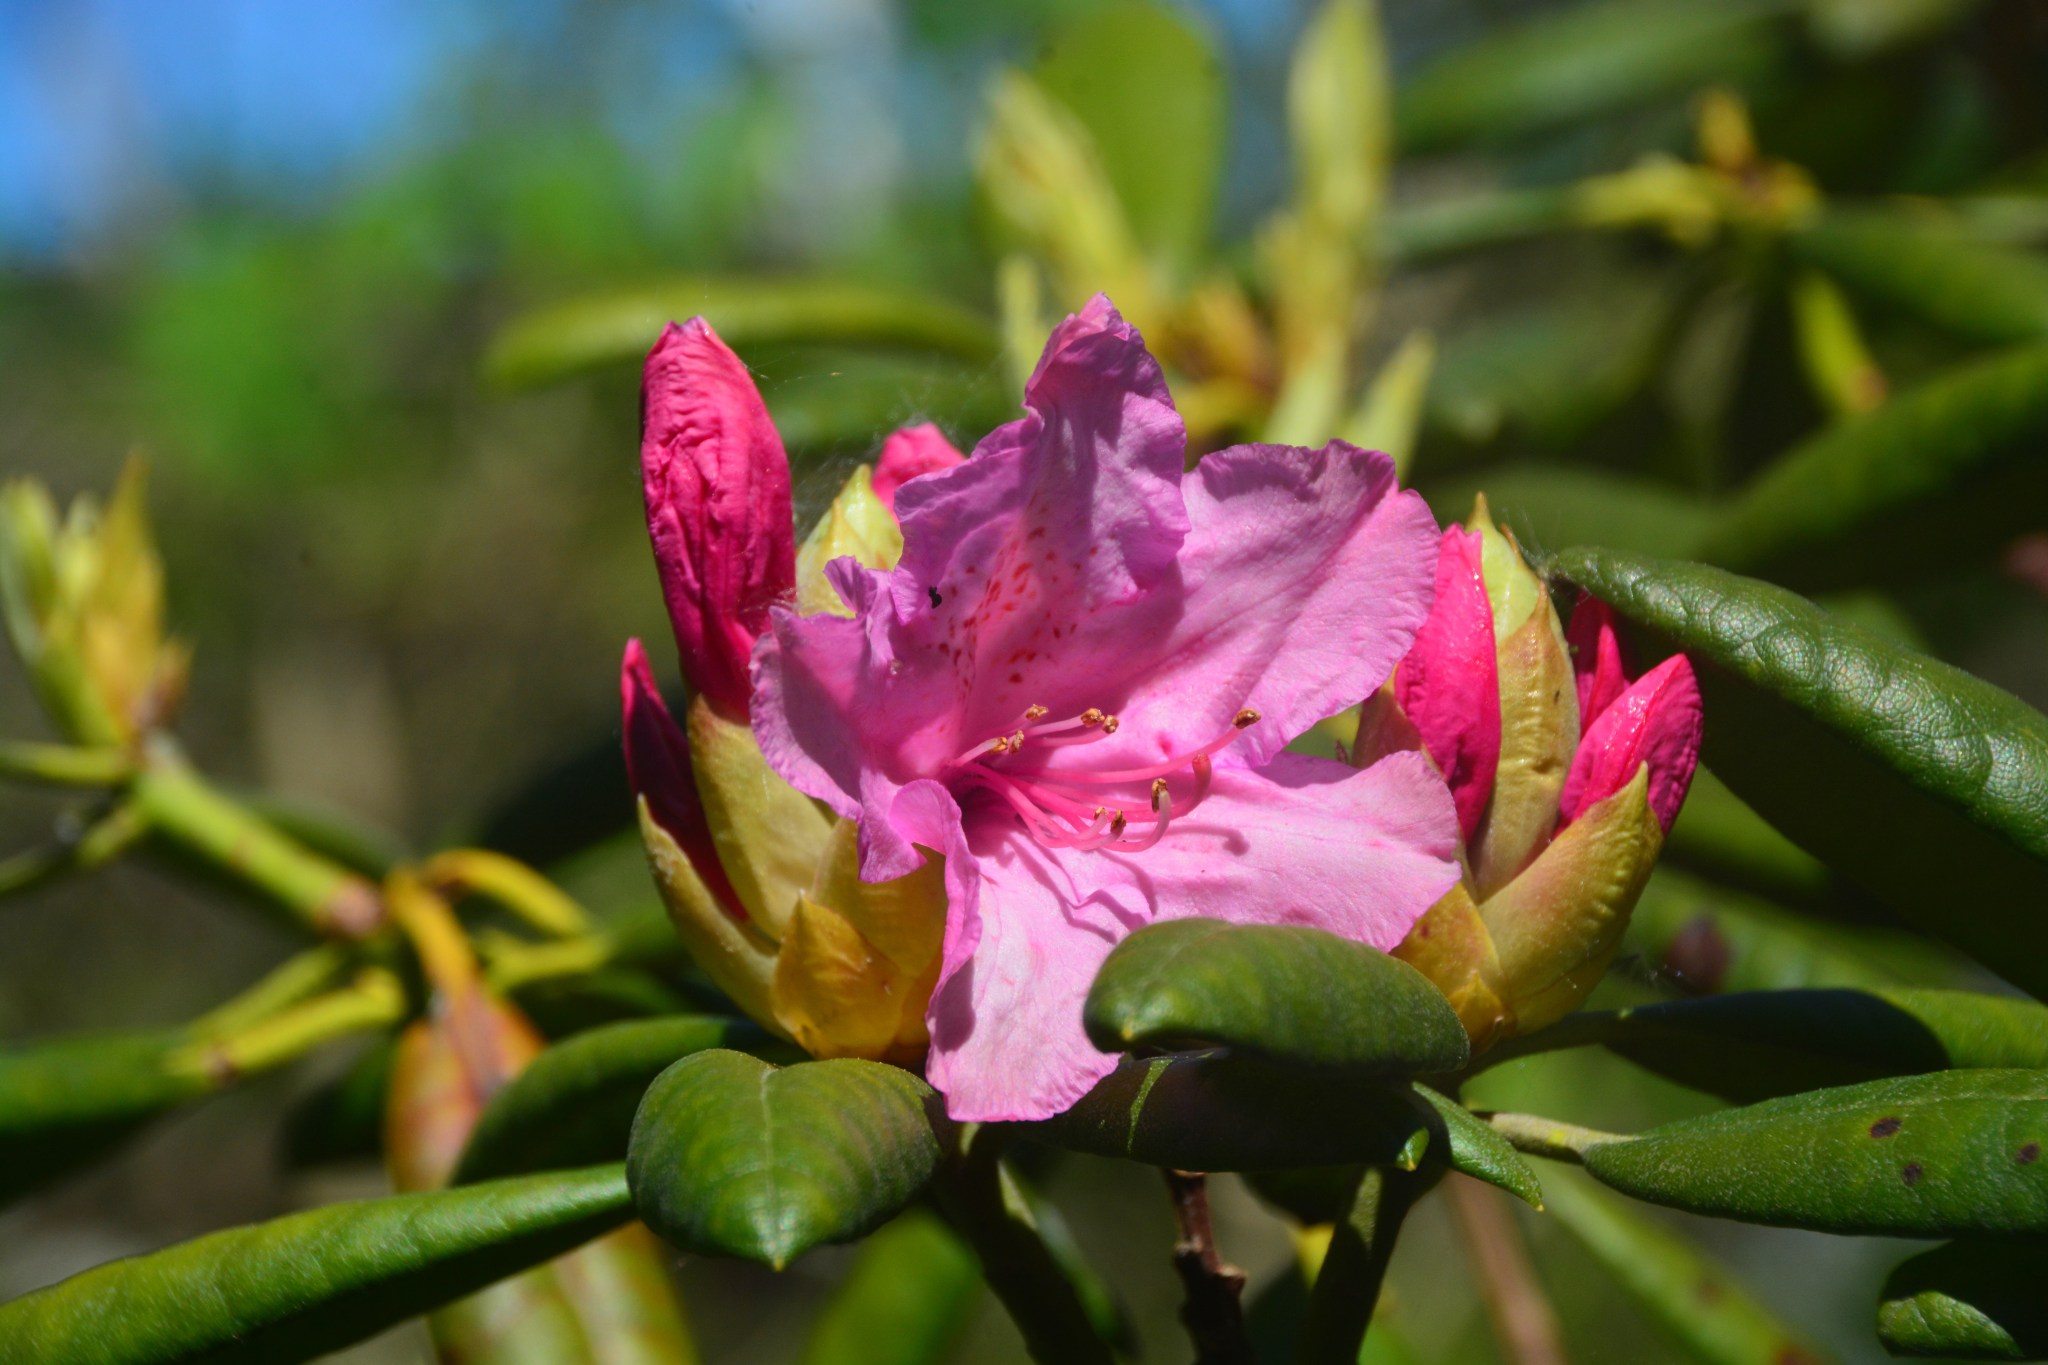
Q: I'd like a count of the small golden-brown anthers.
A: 9